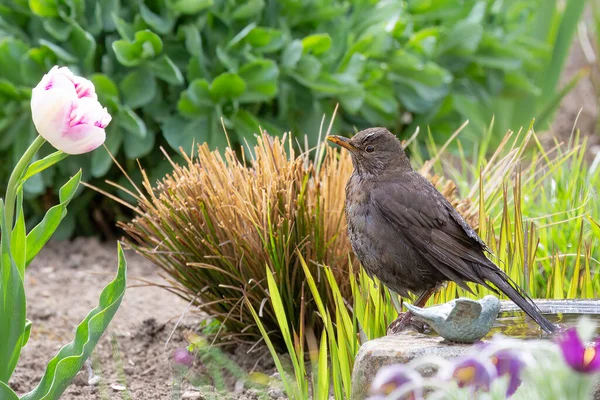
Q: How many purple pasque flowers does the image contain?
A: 4